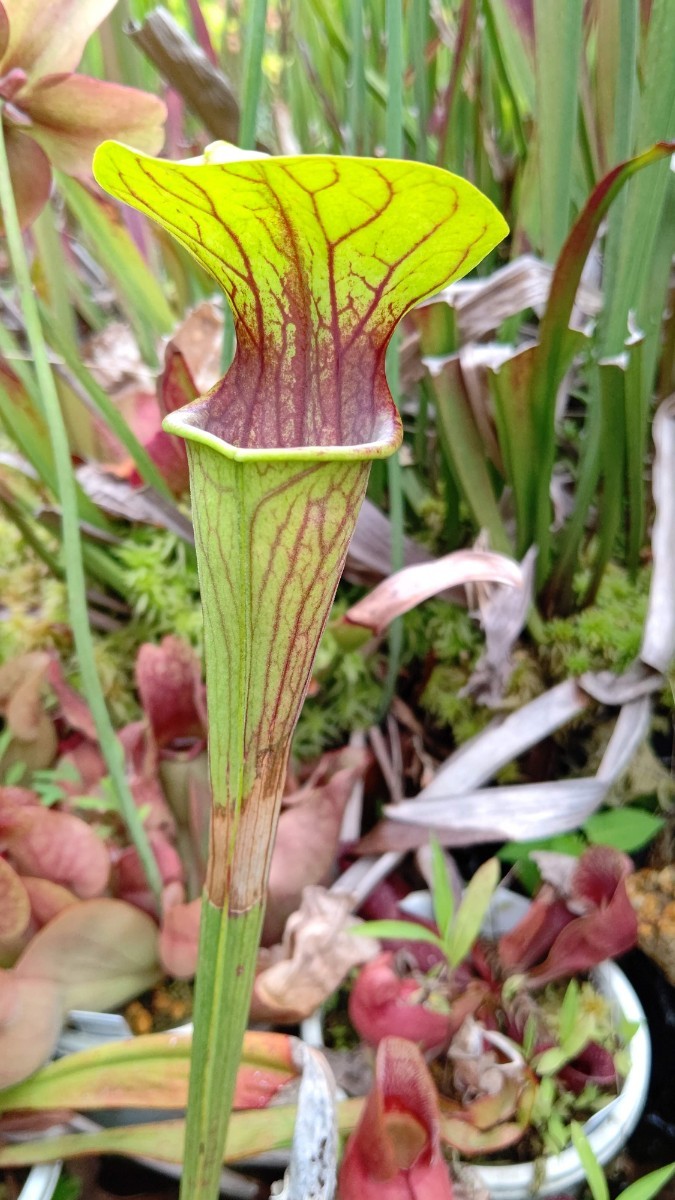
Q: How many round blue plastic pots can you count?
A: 0